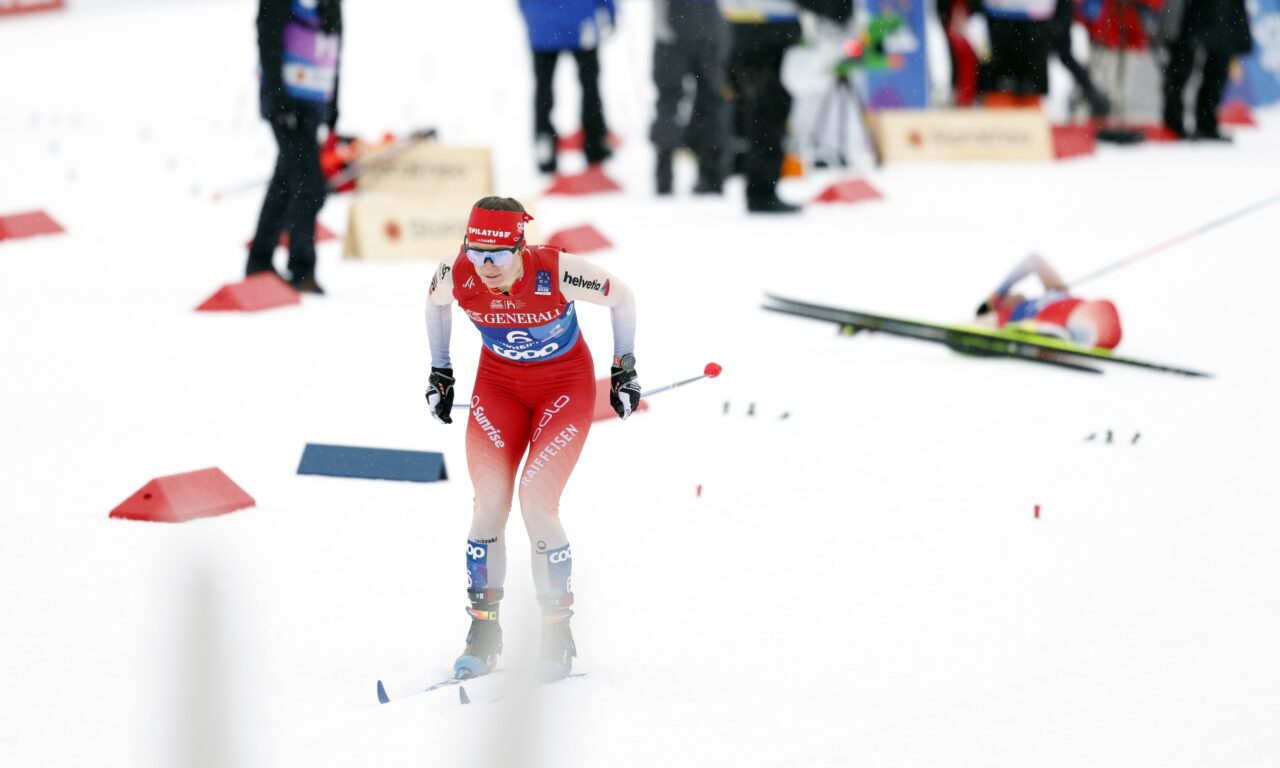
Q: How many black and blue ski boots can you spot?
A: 2